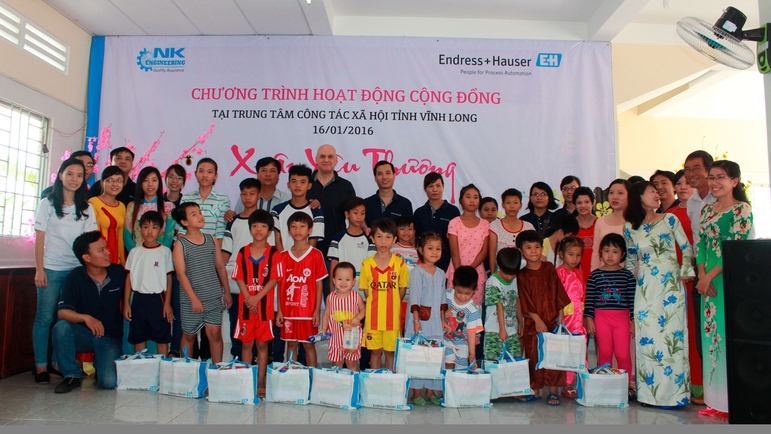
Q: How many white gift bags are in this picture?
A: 11